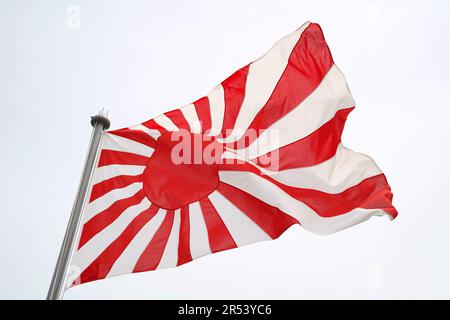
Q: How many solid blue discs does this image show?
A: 0